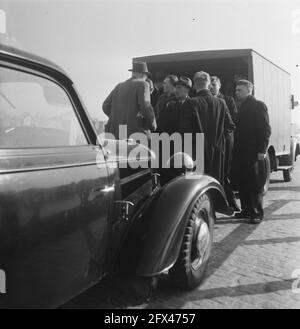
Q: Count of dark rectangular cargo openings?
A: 1